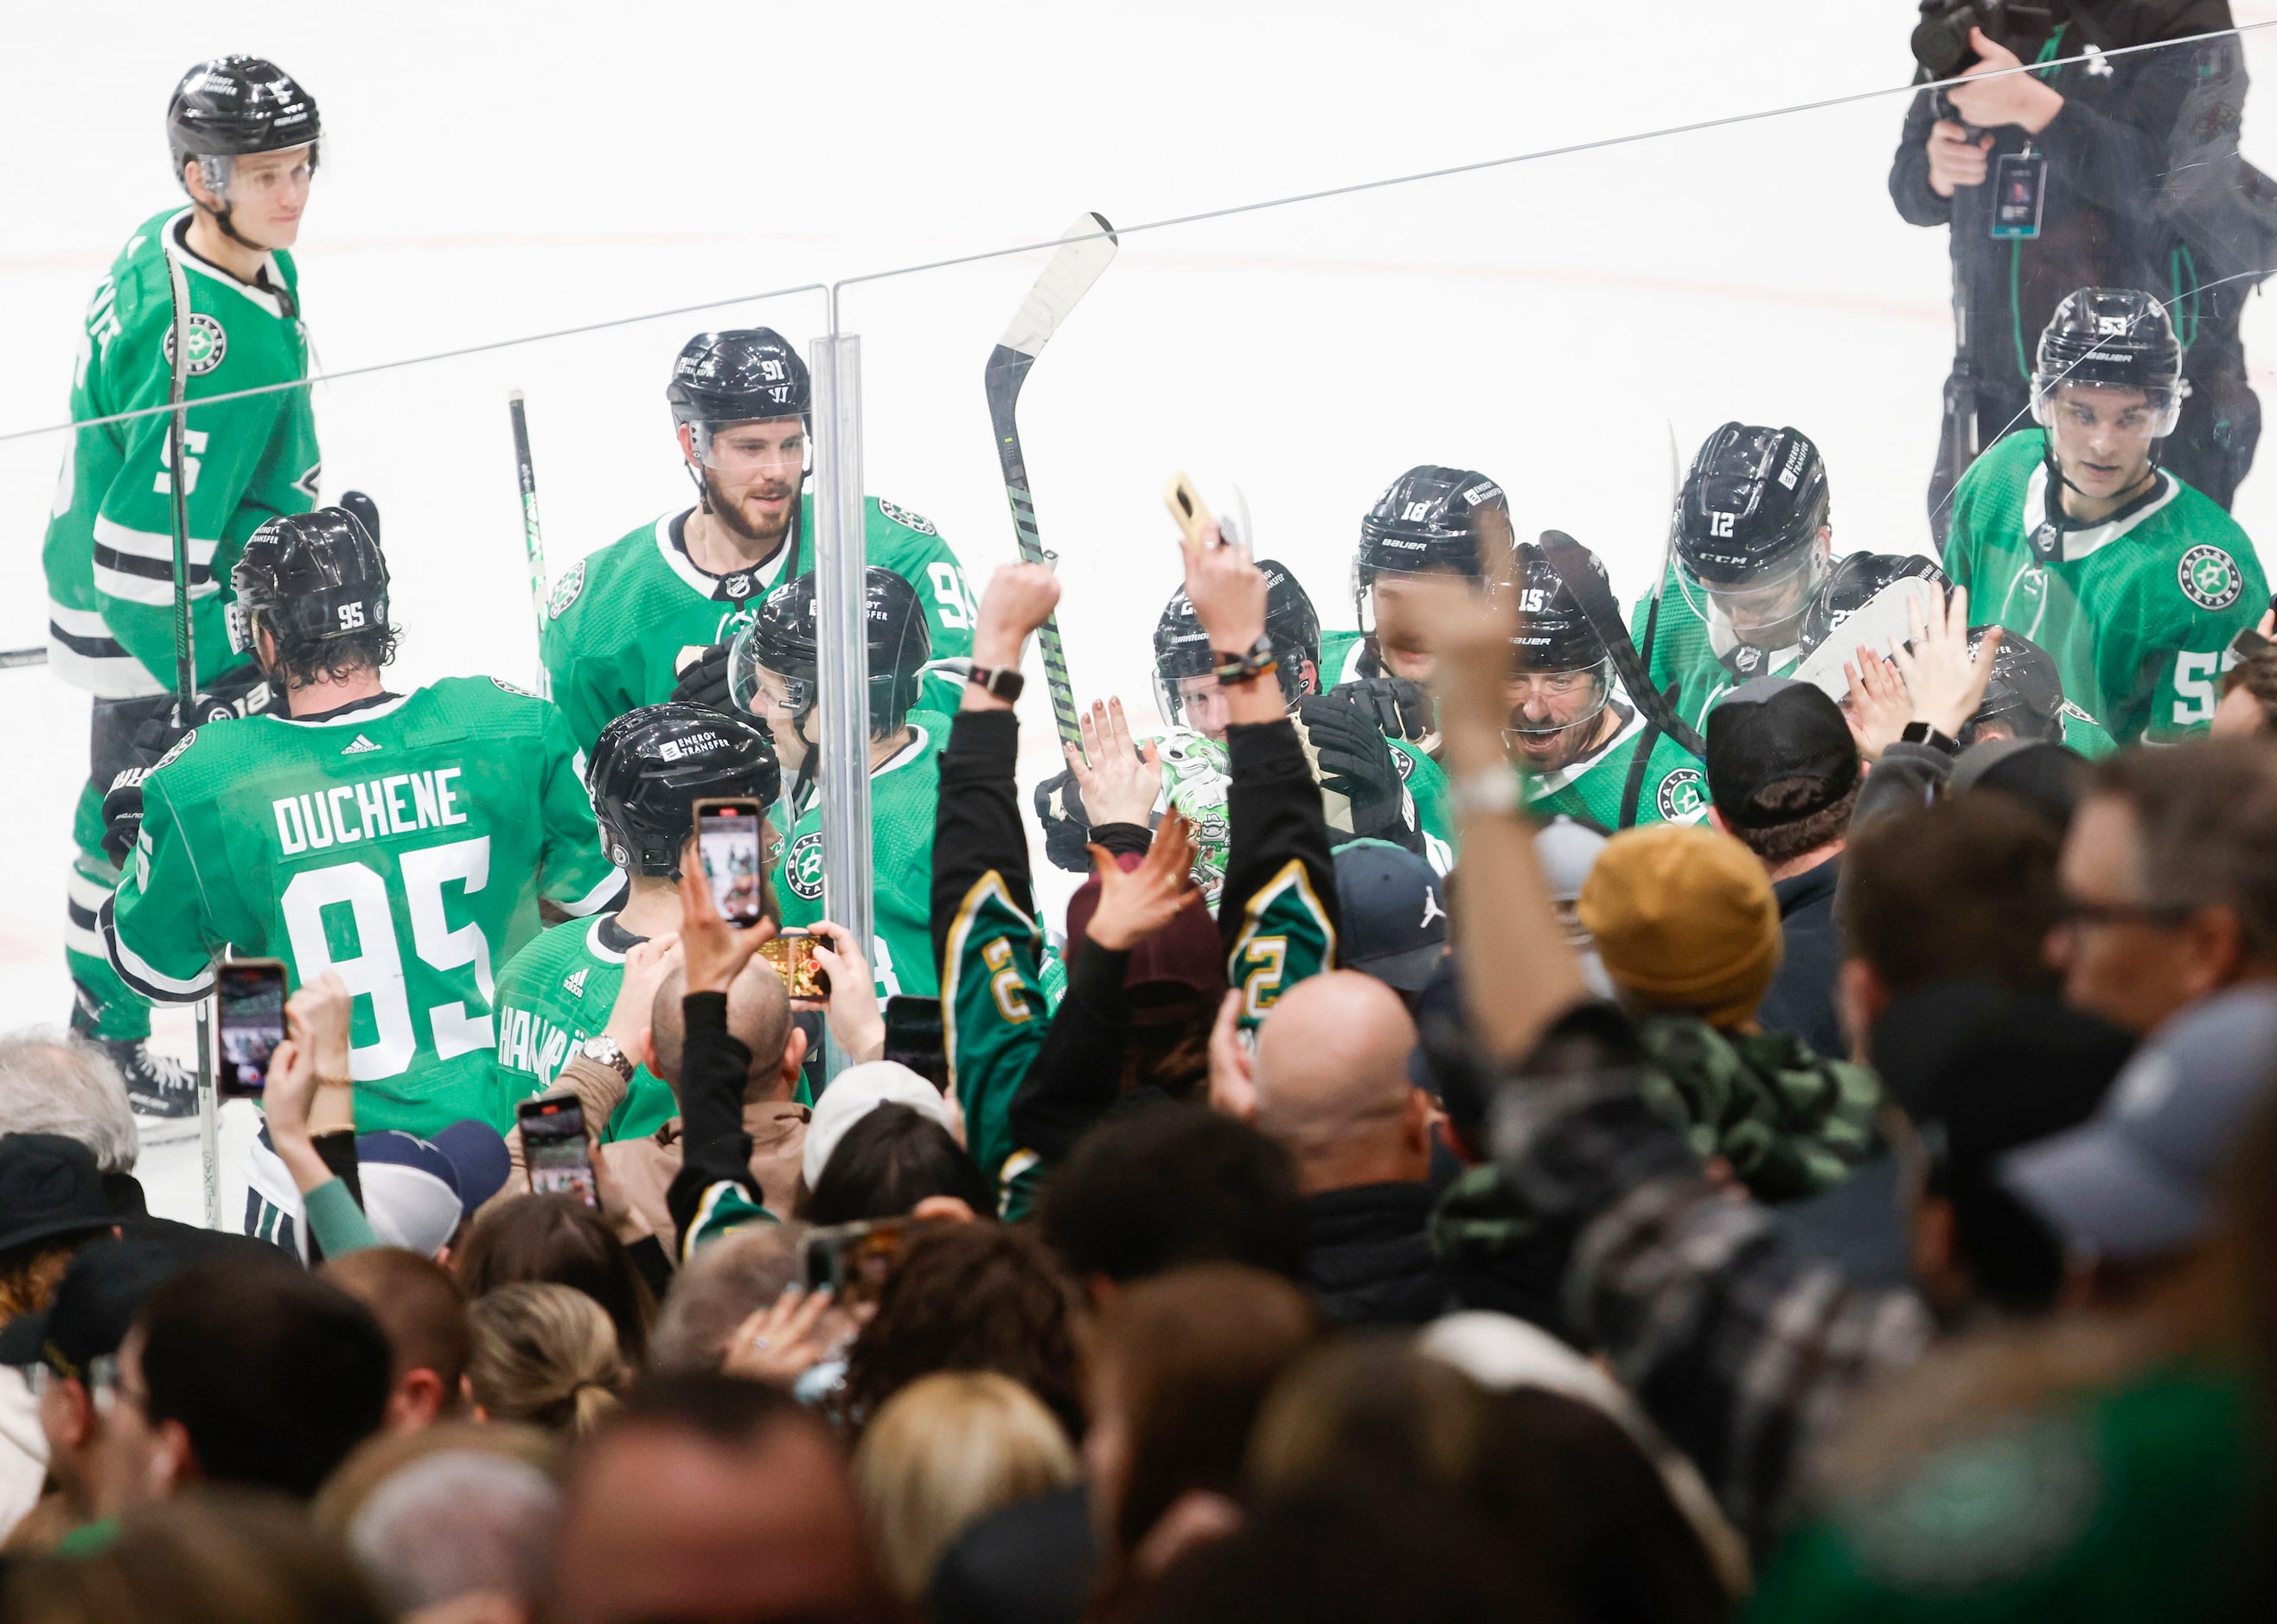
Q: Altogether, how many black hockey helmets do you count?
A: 12